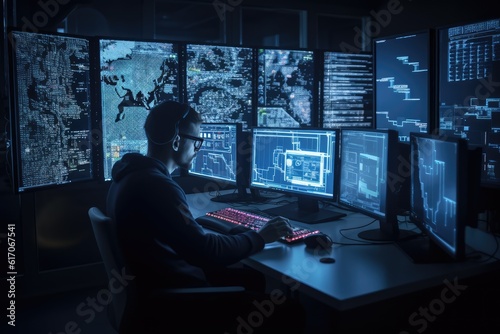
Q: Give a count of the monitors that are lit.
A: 11